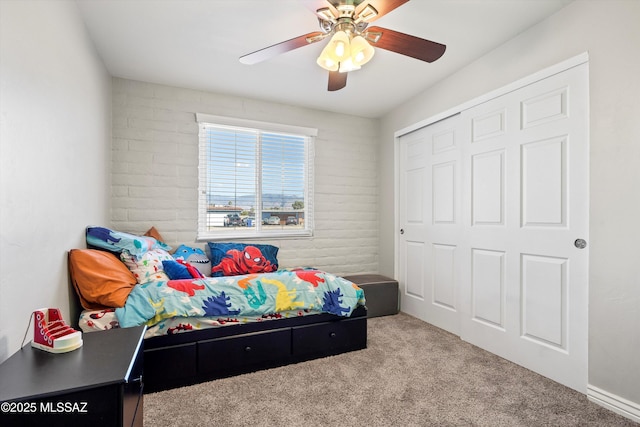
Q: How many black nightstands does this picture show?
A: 1